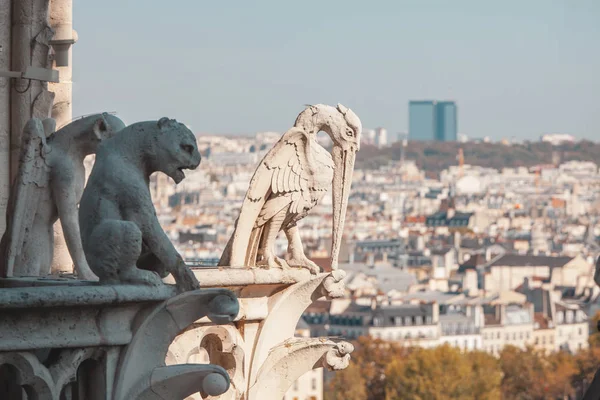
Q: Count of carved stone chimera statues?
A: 3